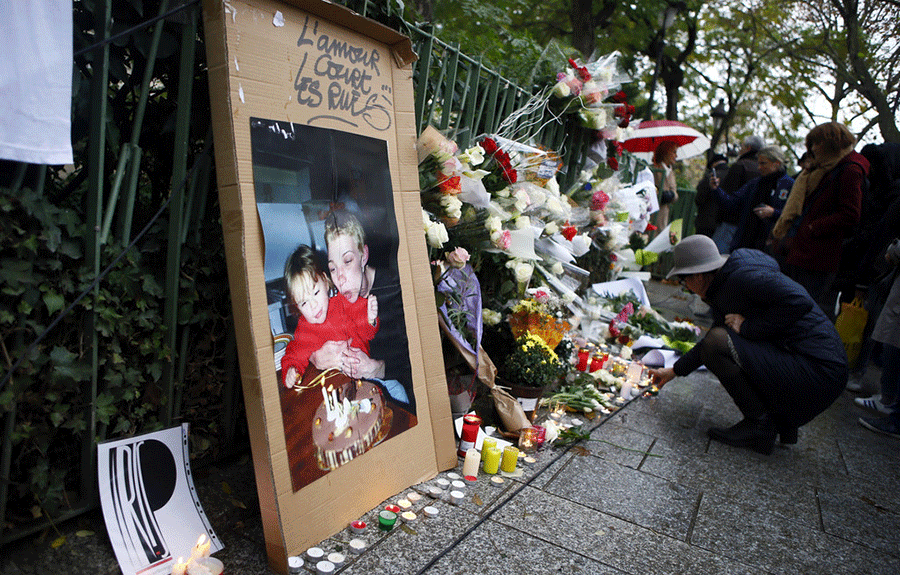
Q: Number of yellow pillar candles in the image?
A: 3